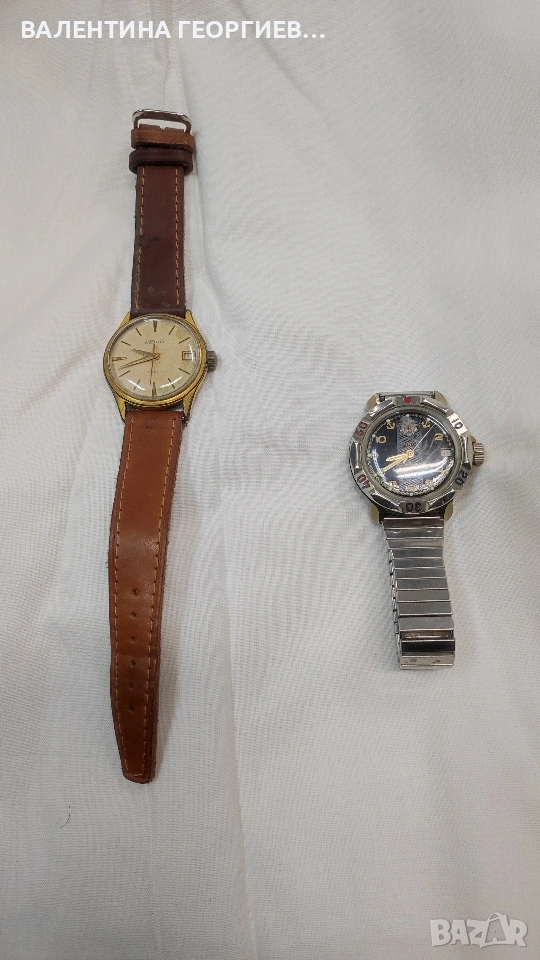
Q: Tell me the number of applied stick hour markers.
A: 11